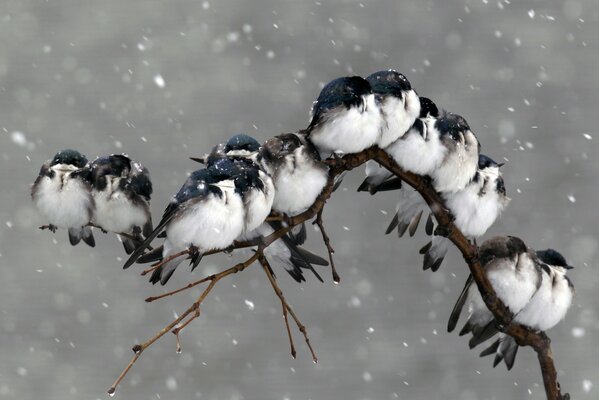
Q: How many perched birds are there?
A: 13